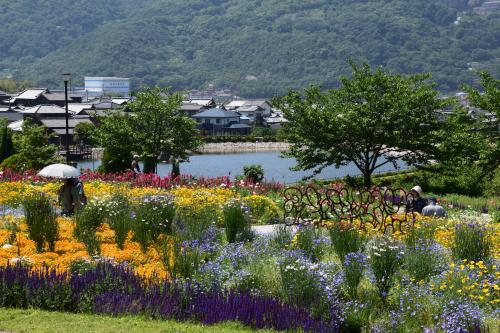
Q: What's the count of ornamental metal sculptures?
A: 1